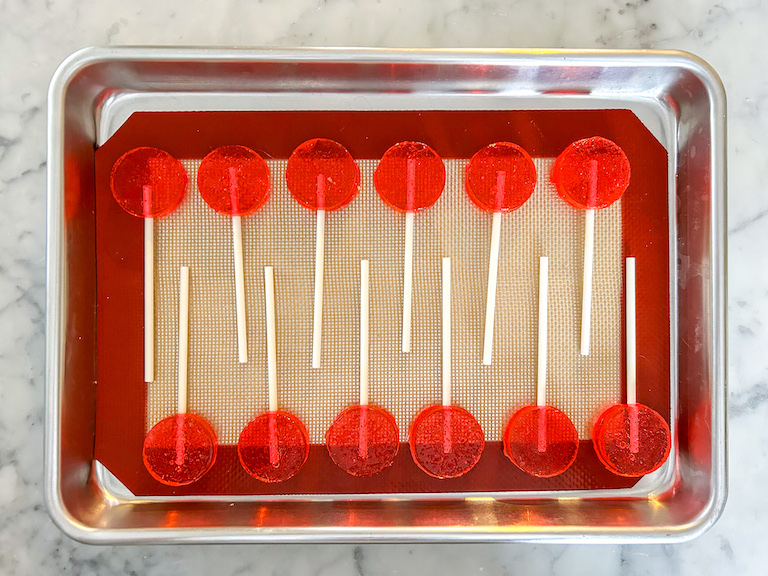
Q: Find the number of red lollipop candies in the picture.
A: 12